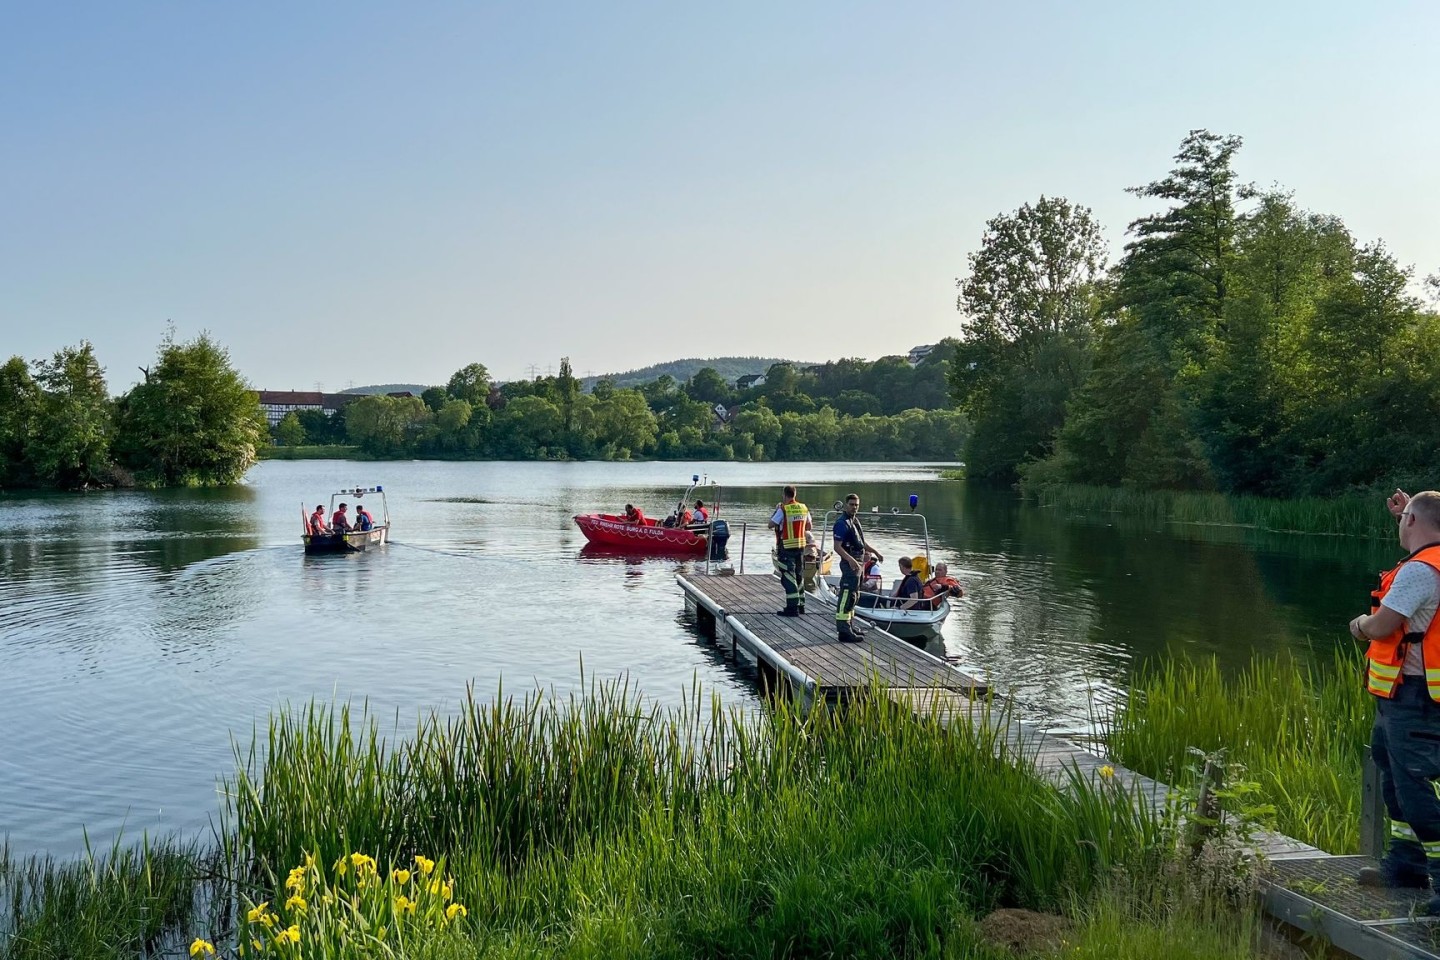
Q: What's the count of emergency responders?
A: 12